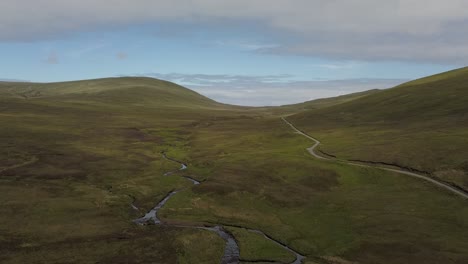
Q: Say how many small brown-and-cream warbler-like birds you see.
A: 0